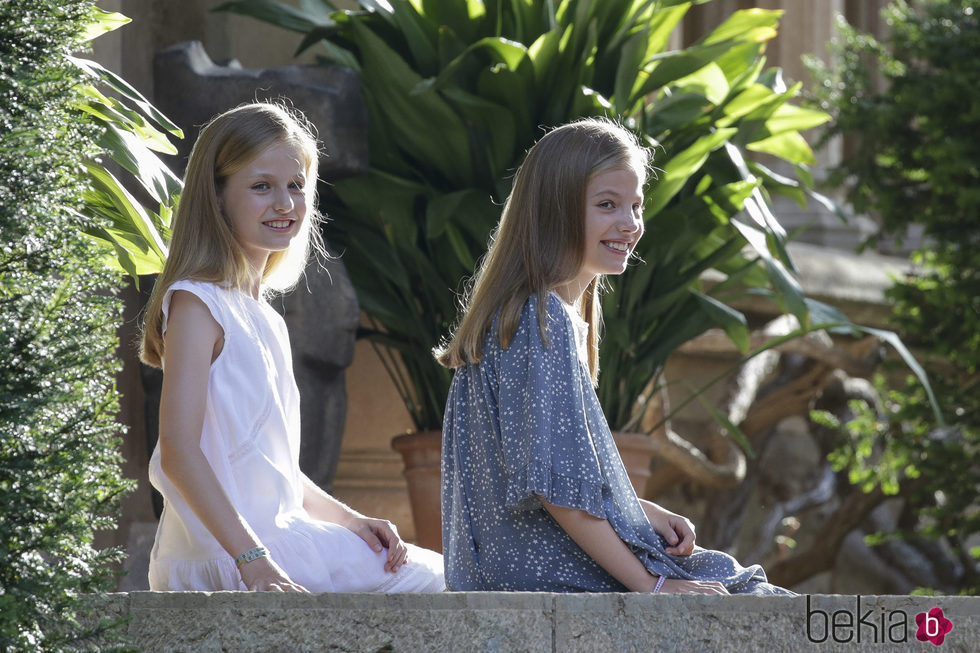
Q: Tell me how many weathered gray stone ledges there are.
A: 1